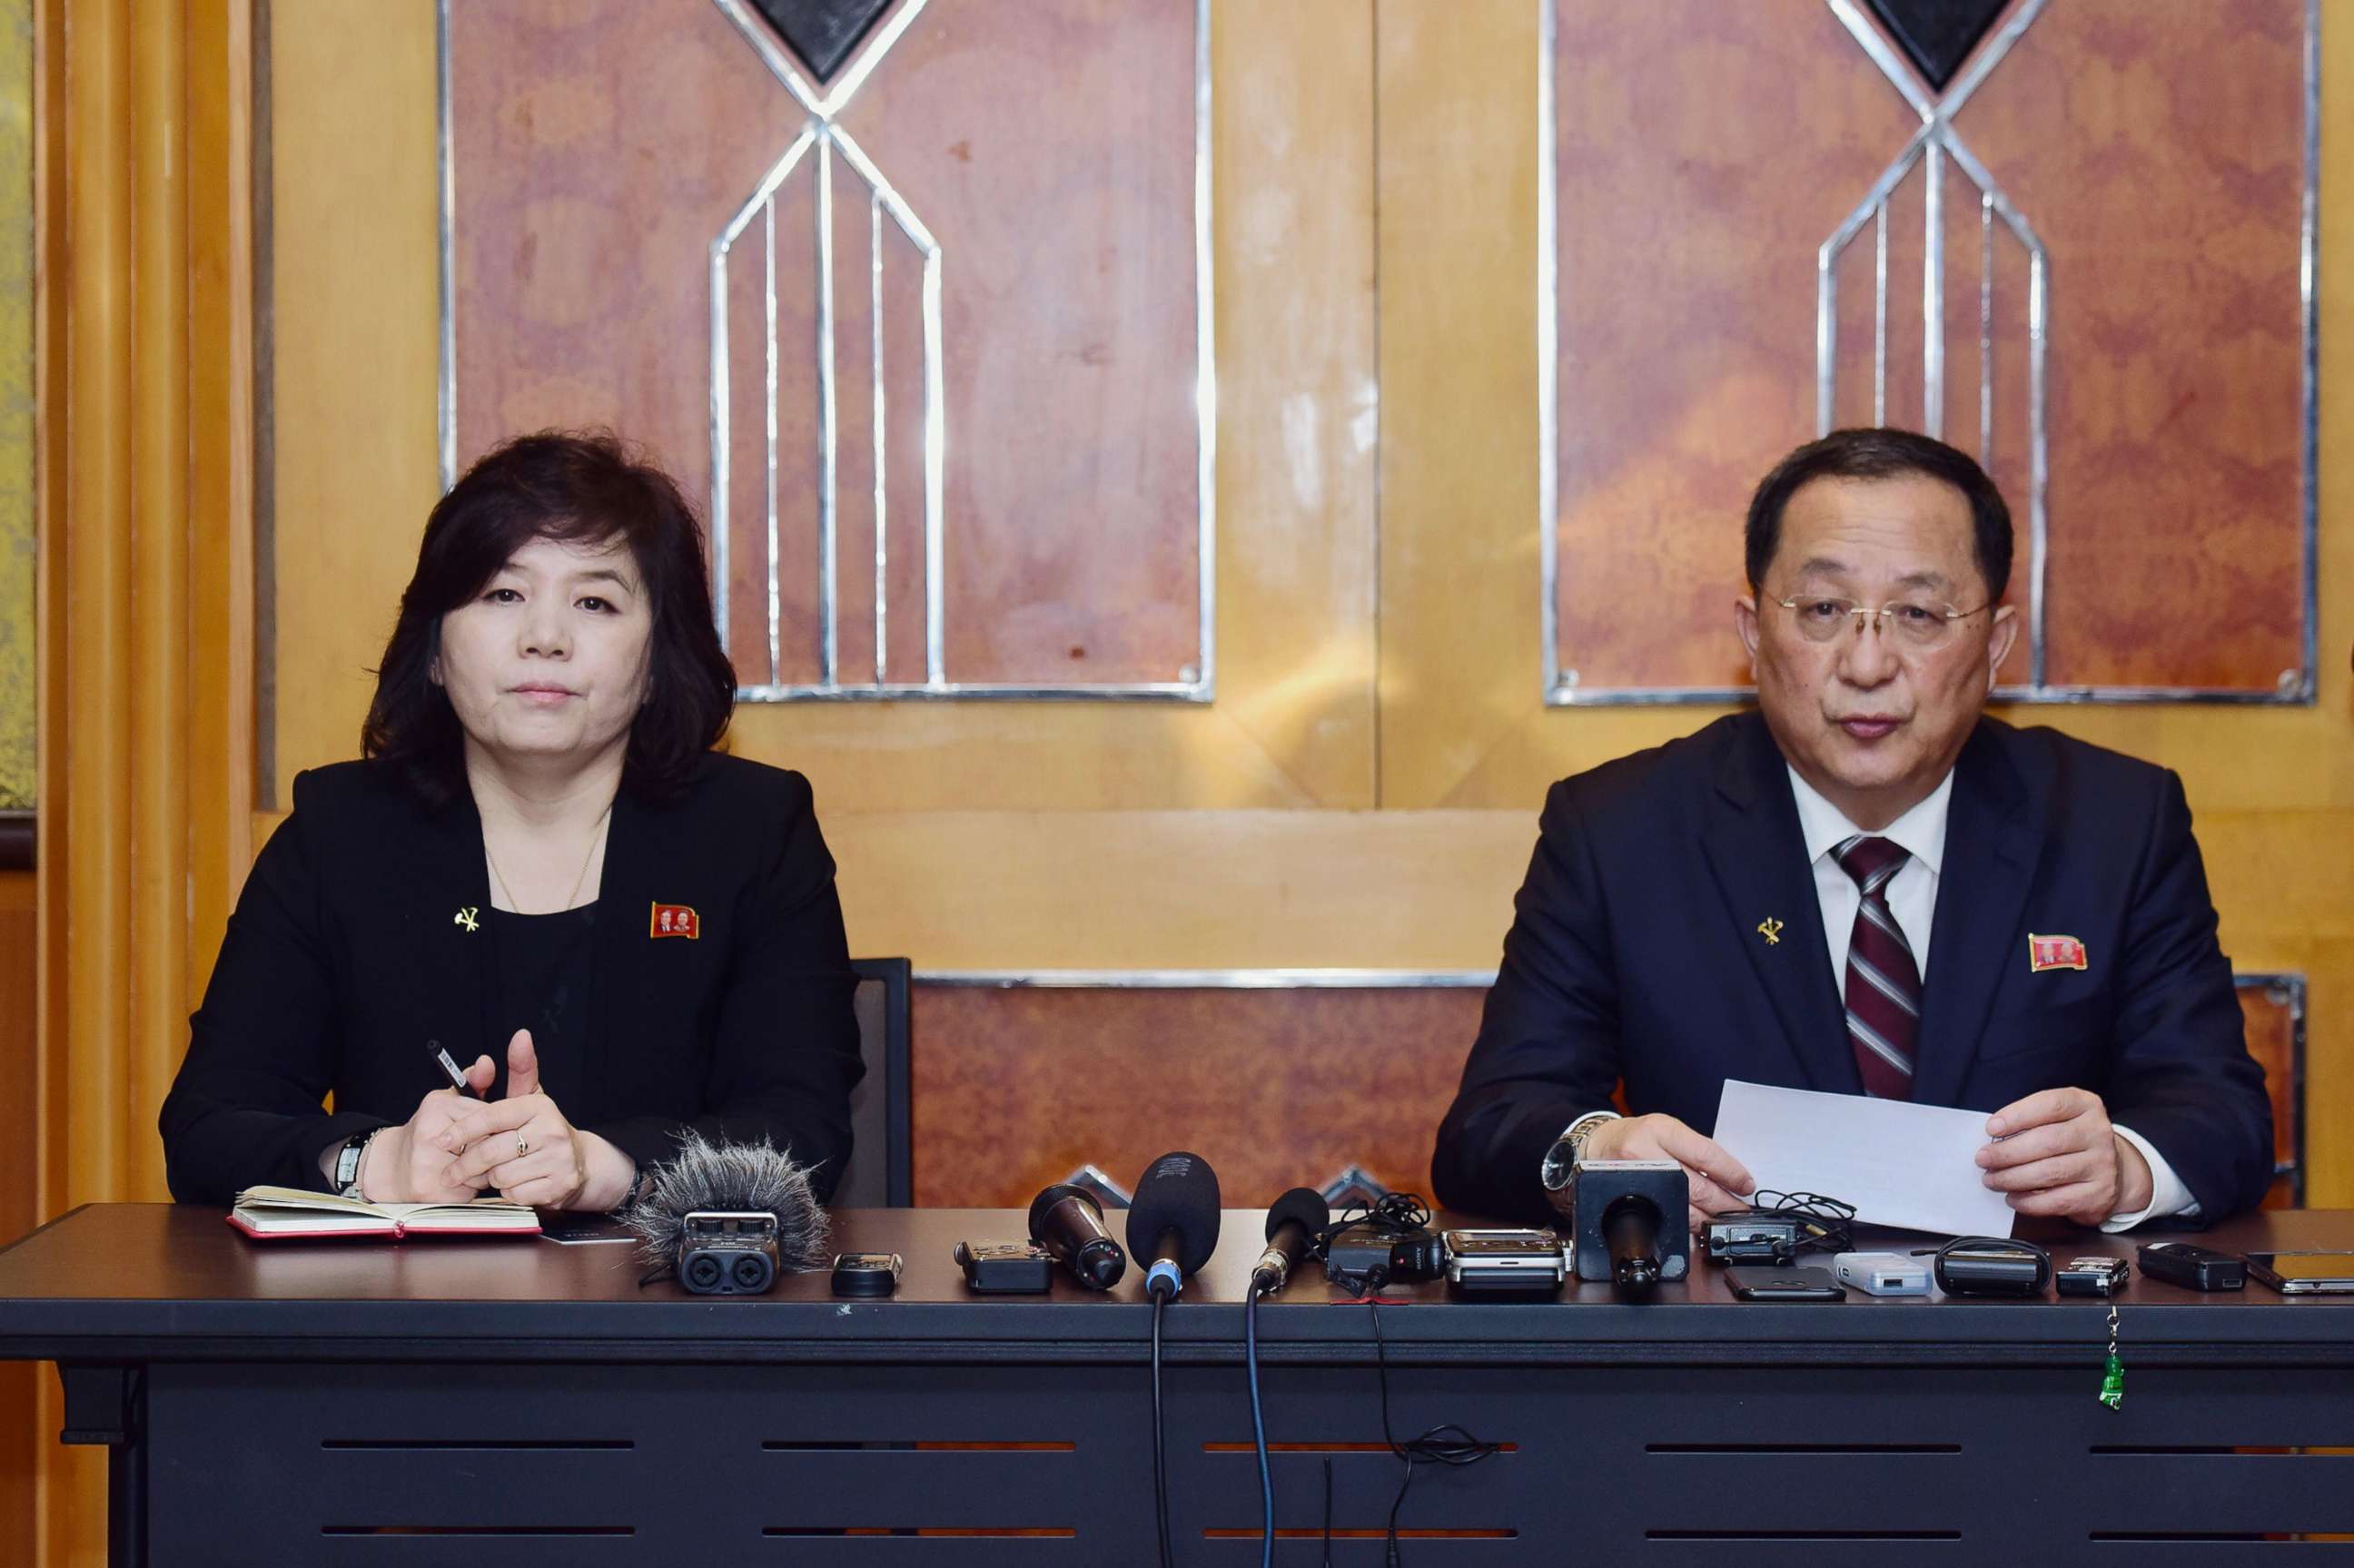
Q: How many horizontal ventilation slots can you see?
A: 10